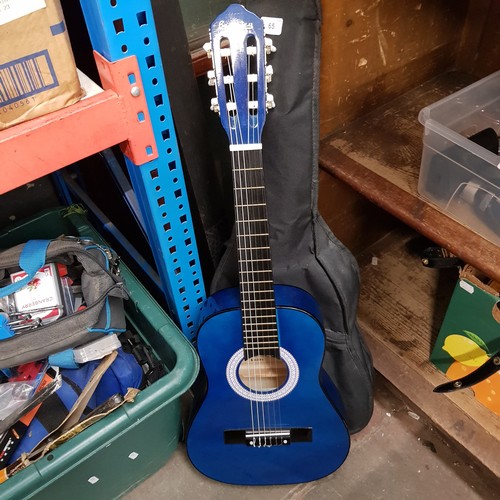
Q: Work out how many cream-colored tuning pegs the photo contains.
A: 6